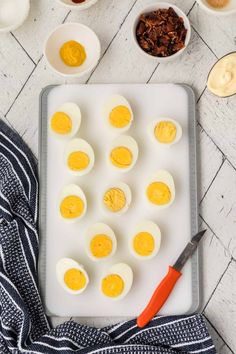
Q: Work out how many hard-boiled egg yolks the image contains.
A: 12